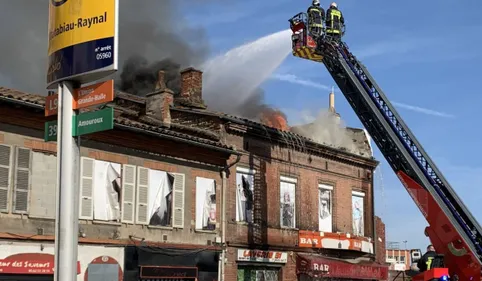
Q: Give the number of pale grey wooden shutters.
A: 6